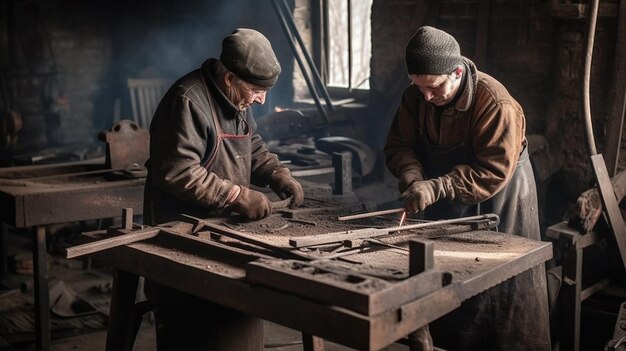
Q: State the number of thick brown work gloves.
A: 4